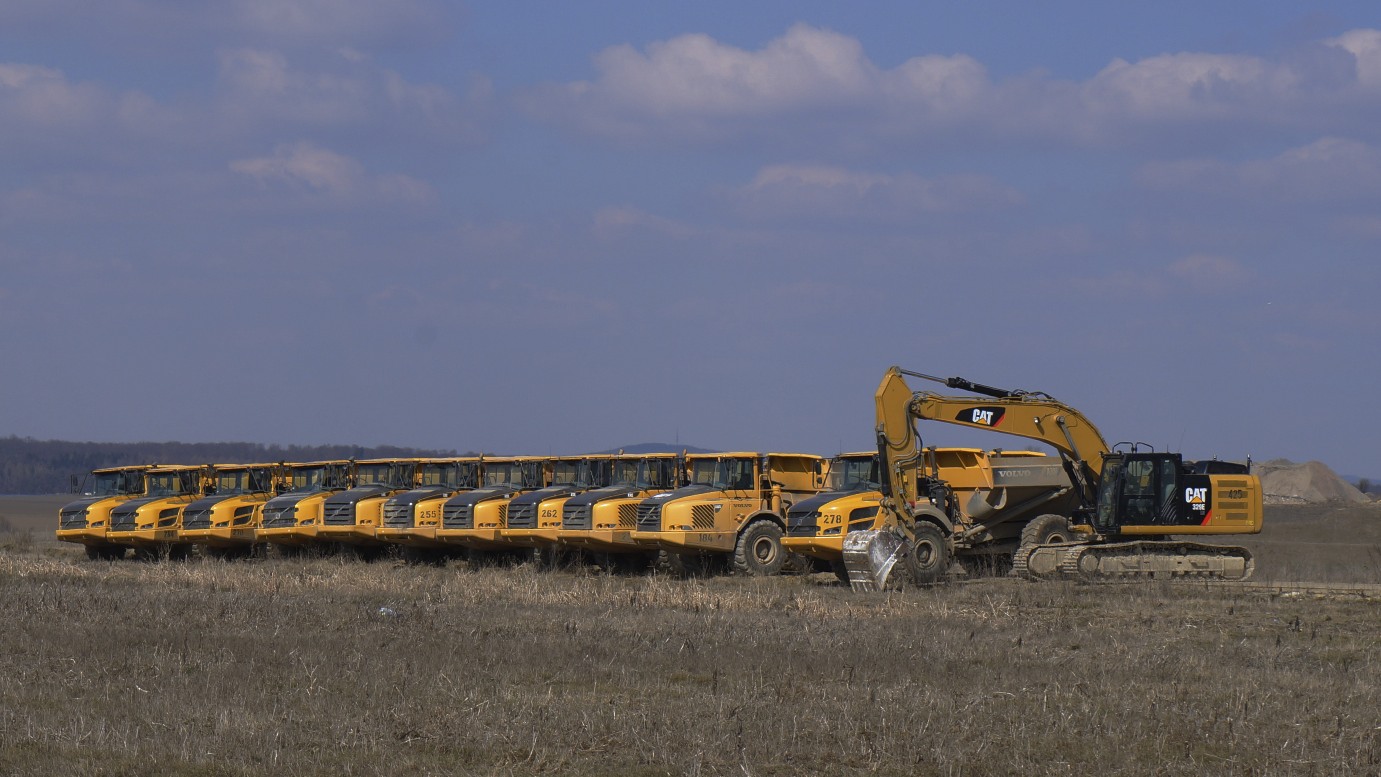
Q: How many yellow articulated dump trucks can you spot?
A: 11